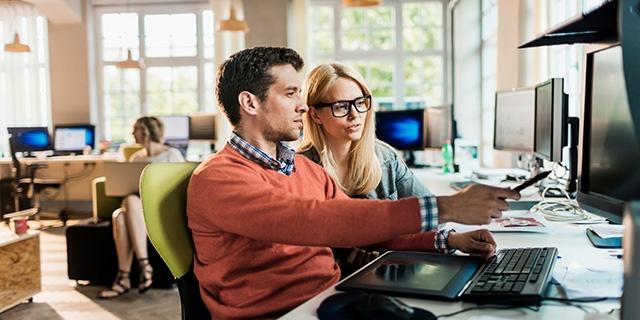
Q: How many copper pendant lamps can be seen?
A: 4